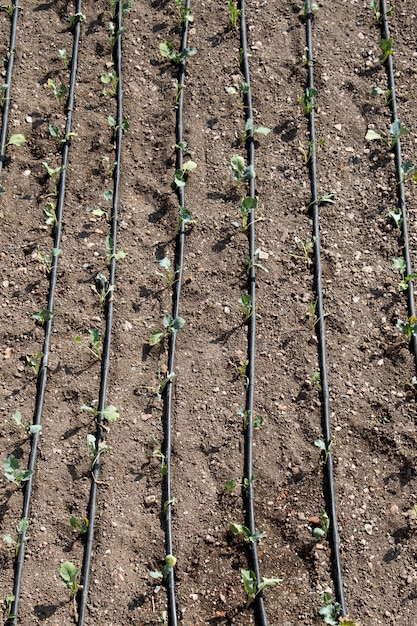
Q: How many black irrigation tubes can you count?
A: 7